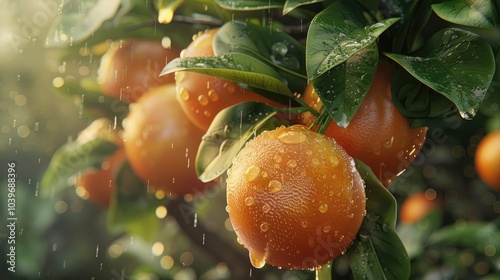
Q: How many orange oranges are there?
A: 8